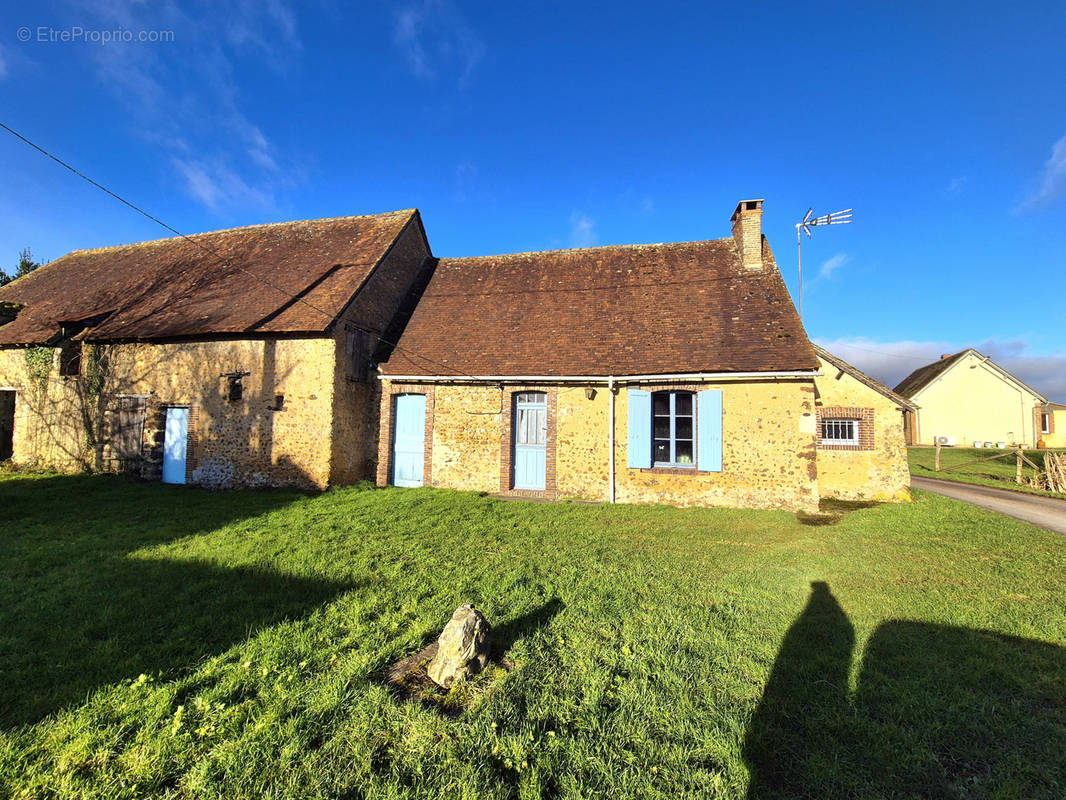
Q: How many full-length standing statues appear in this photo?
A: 0